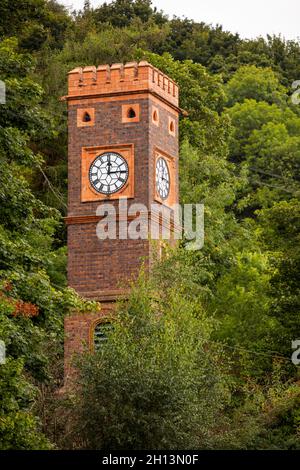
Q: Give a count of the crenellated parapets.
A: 1